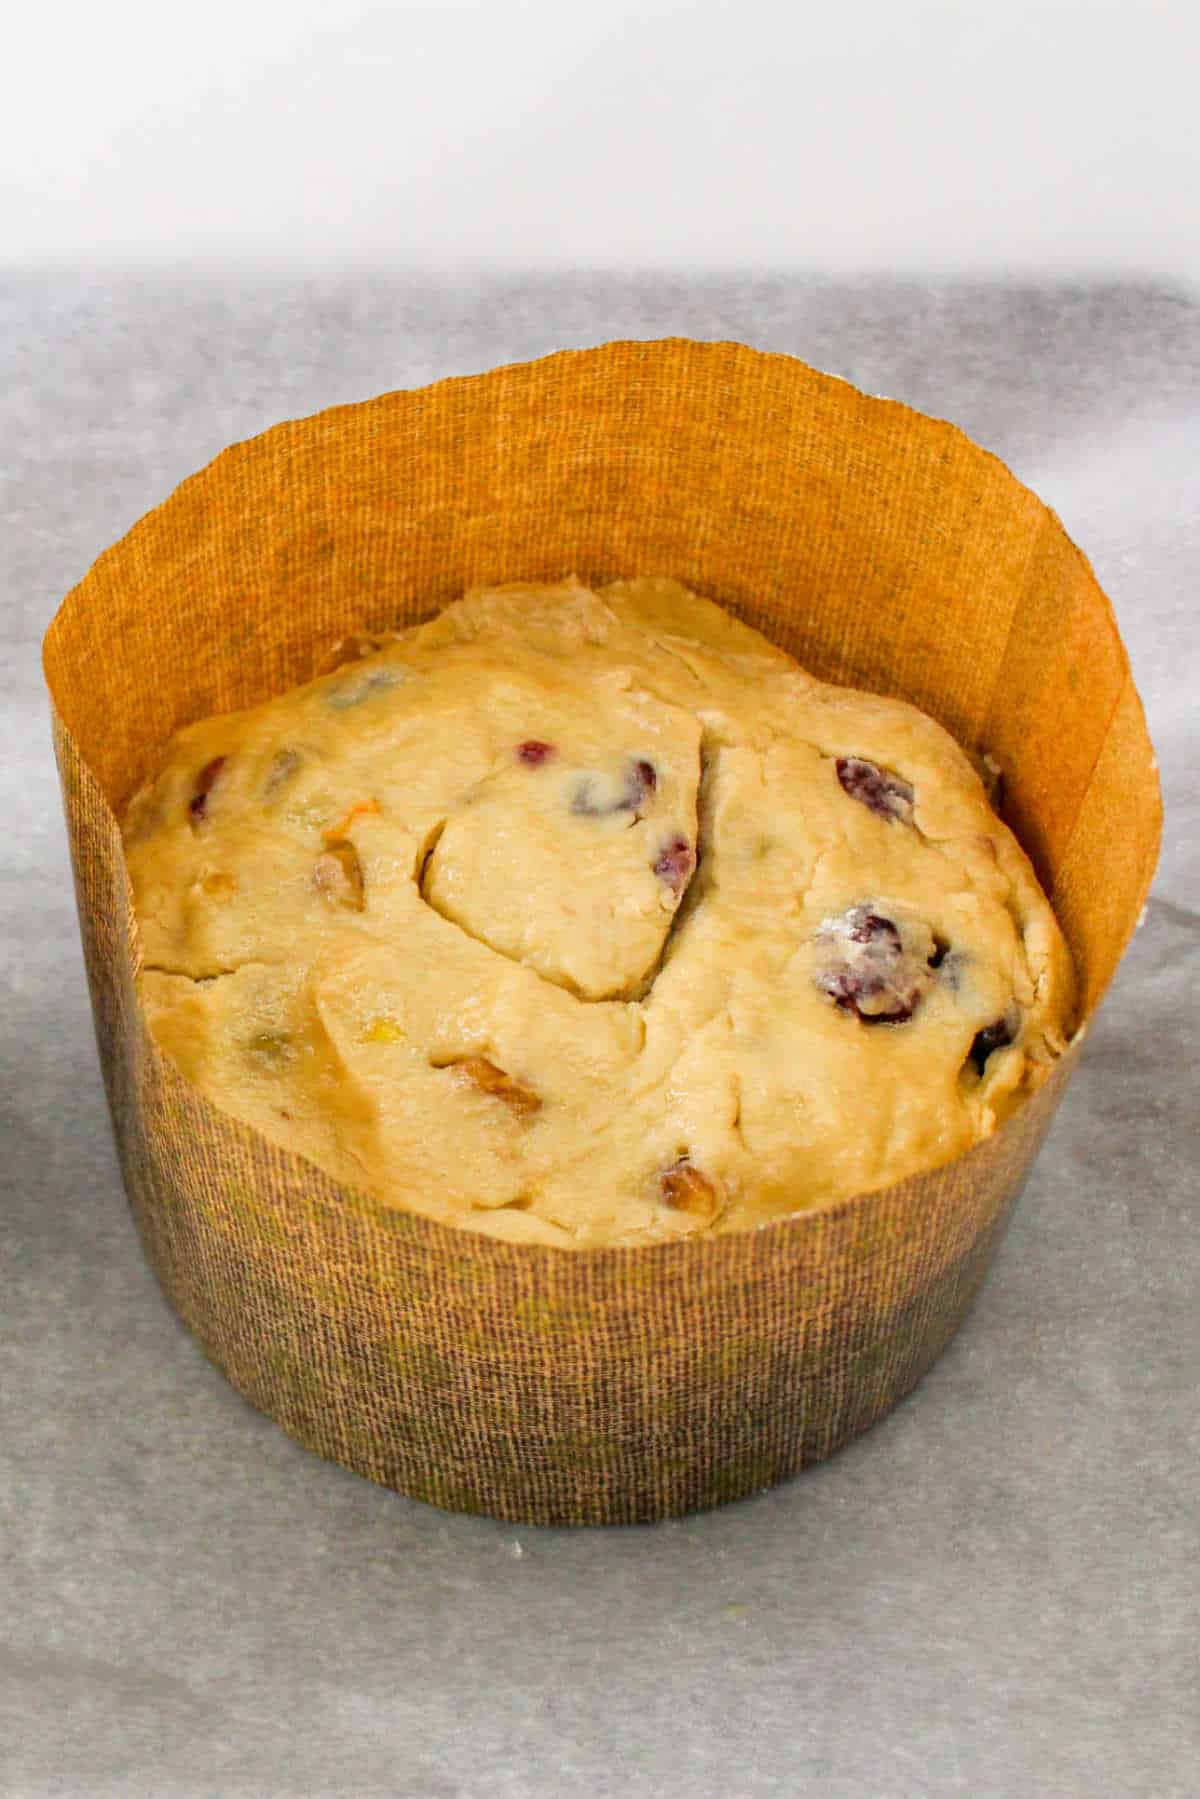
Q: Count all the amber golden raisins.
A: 3